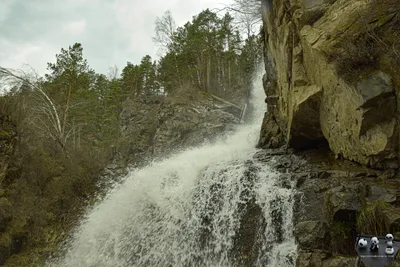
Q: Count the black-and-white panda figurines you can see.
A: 3